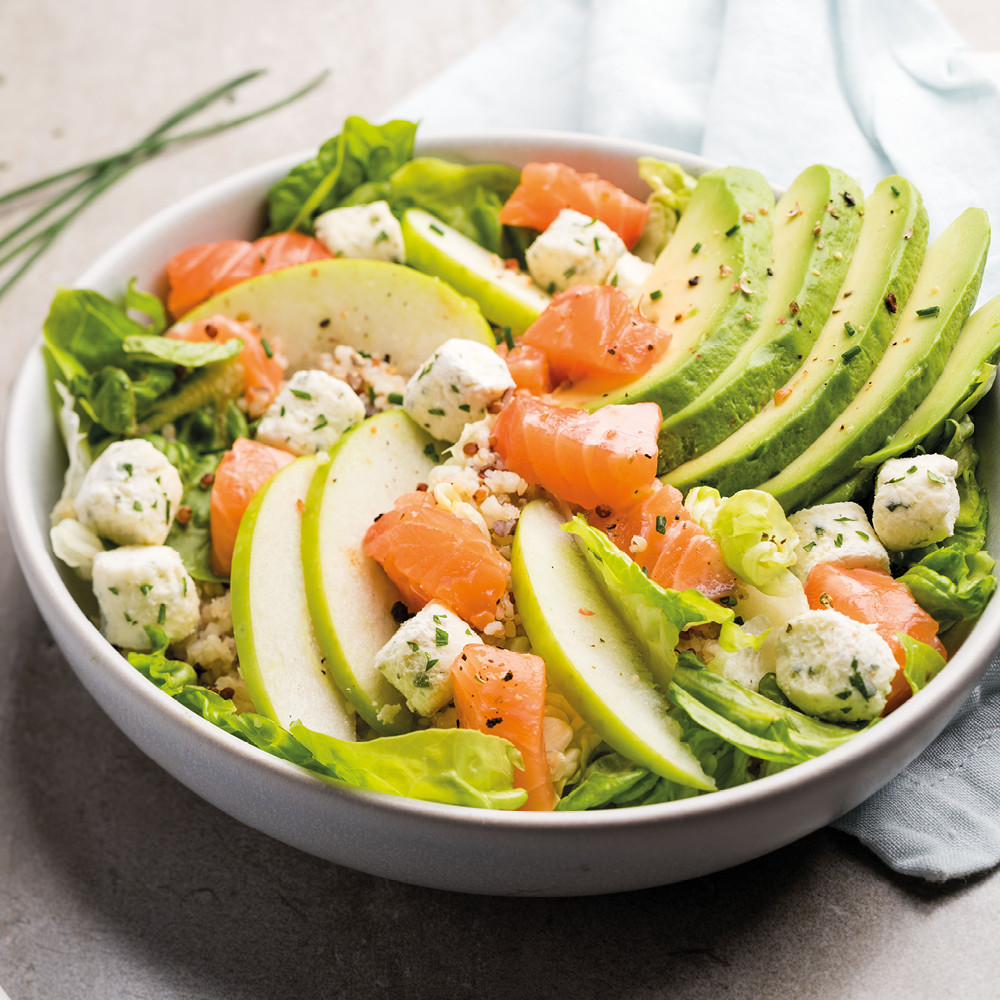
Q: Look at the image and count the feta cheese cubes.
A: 11